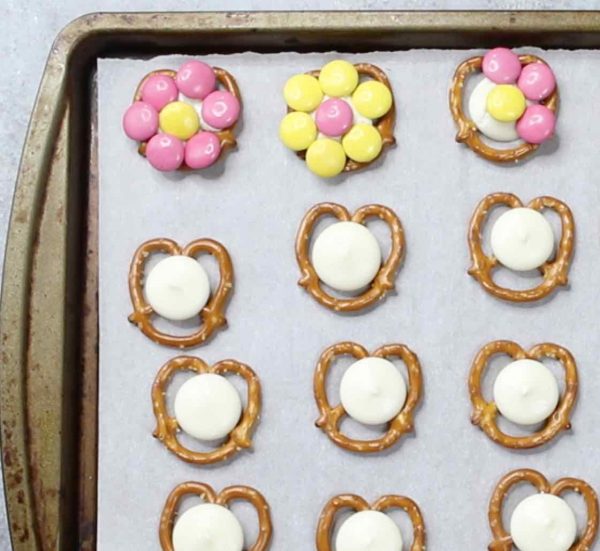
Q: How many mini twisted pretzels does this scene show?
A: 12